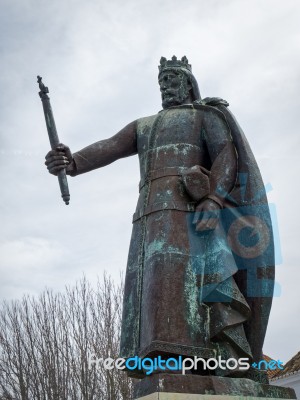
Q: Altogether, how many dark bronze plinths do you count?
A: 1